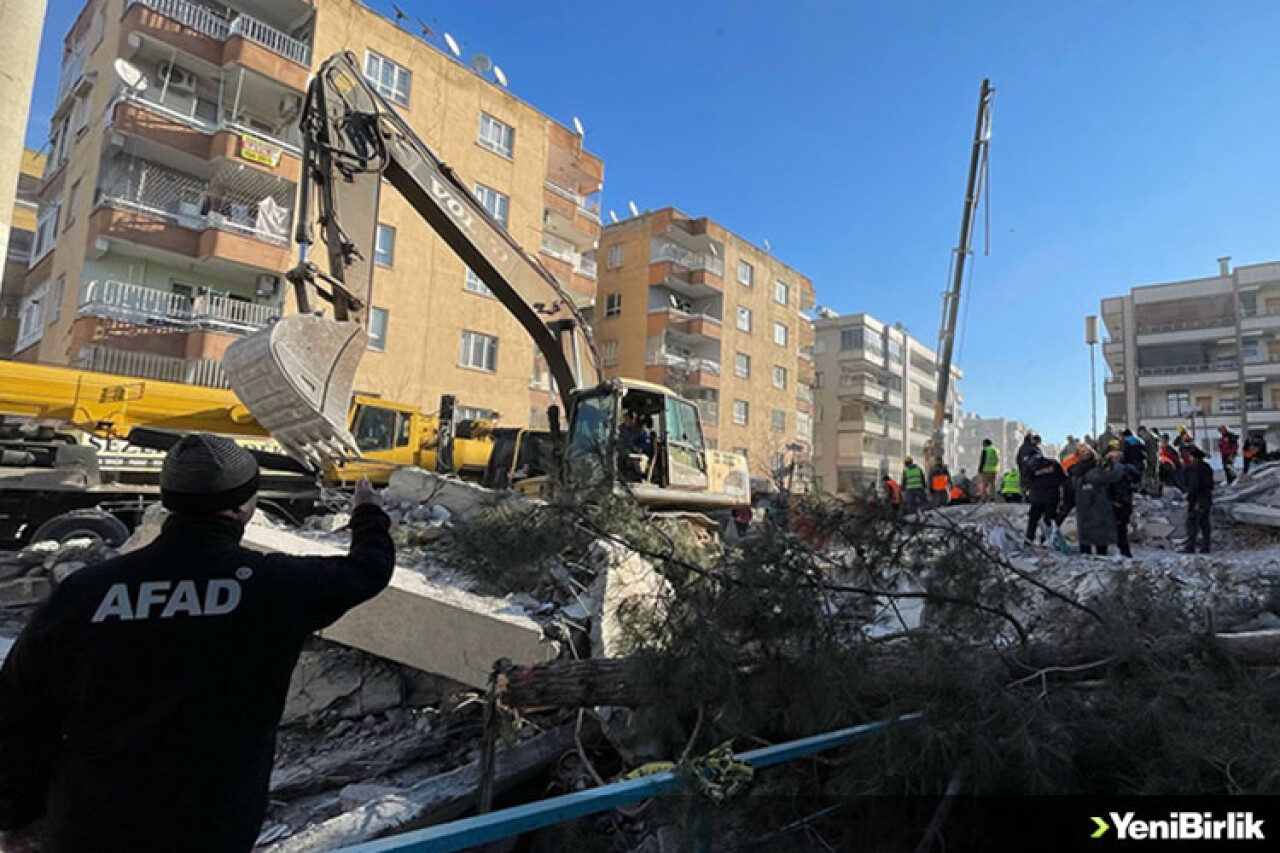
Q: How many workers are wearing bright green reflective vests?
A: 3